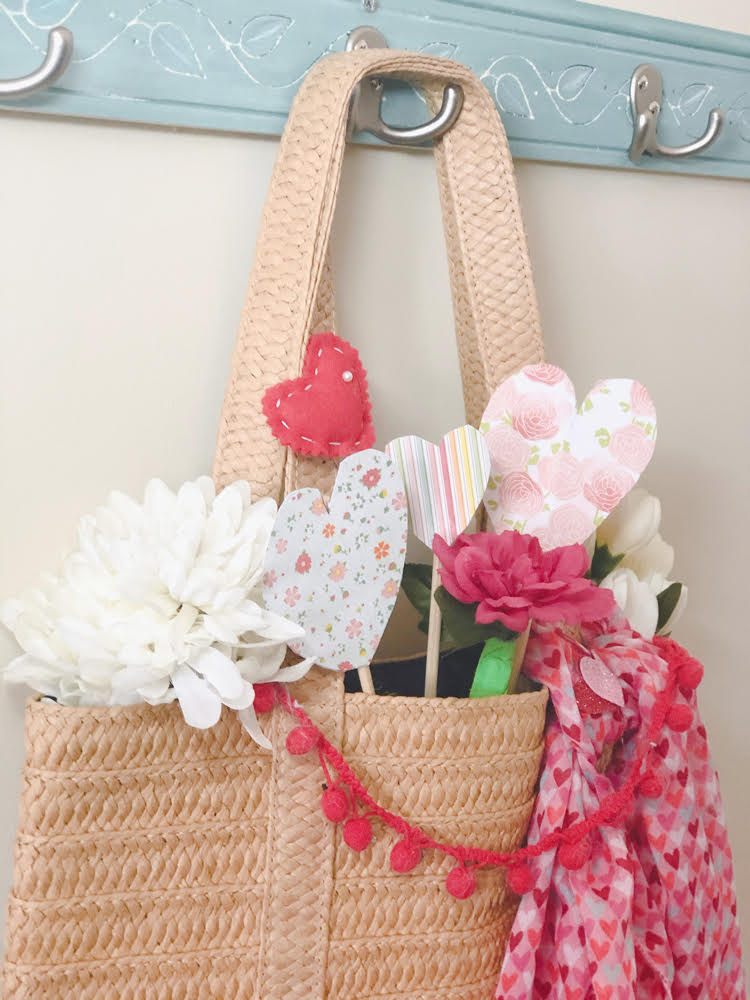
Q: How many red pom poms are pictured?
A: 11